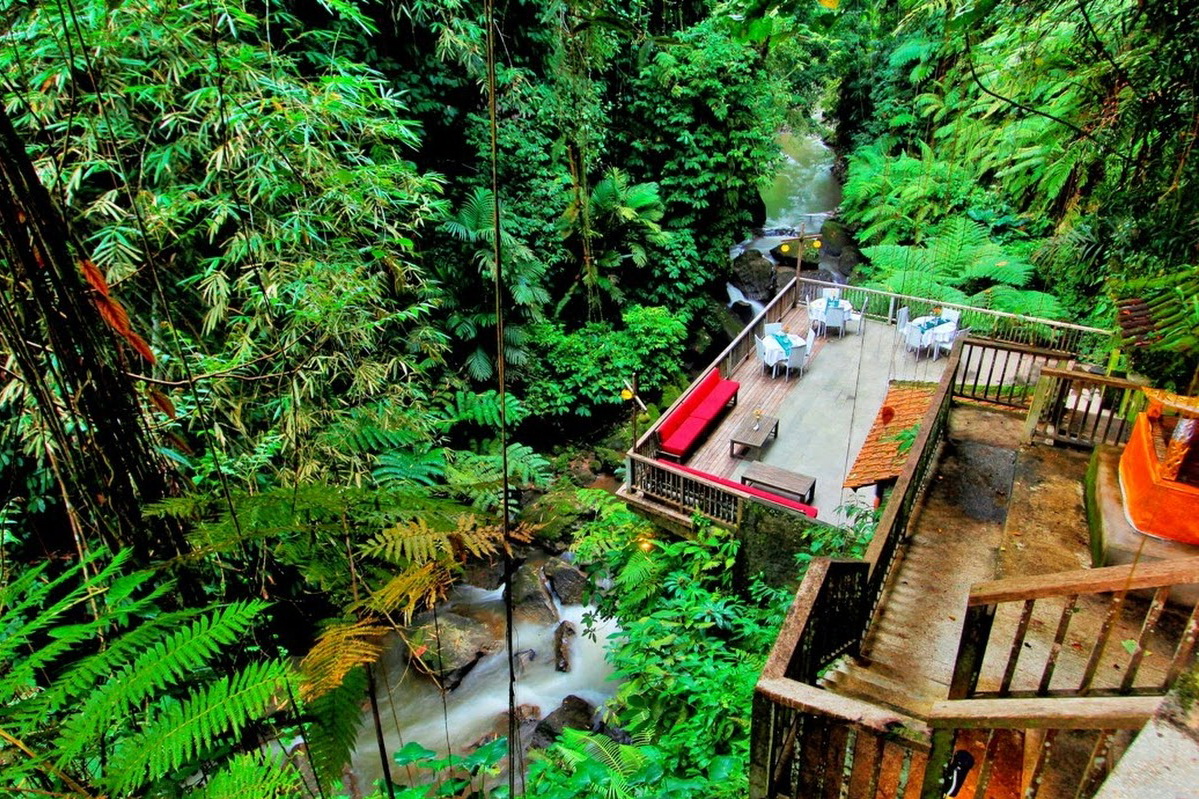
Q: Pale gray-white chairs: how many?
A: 12